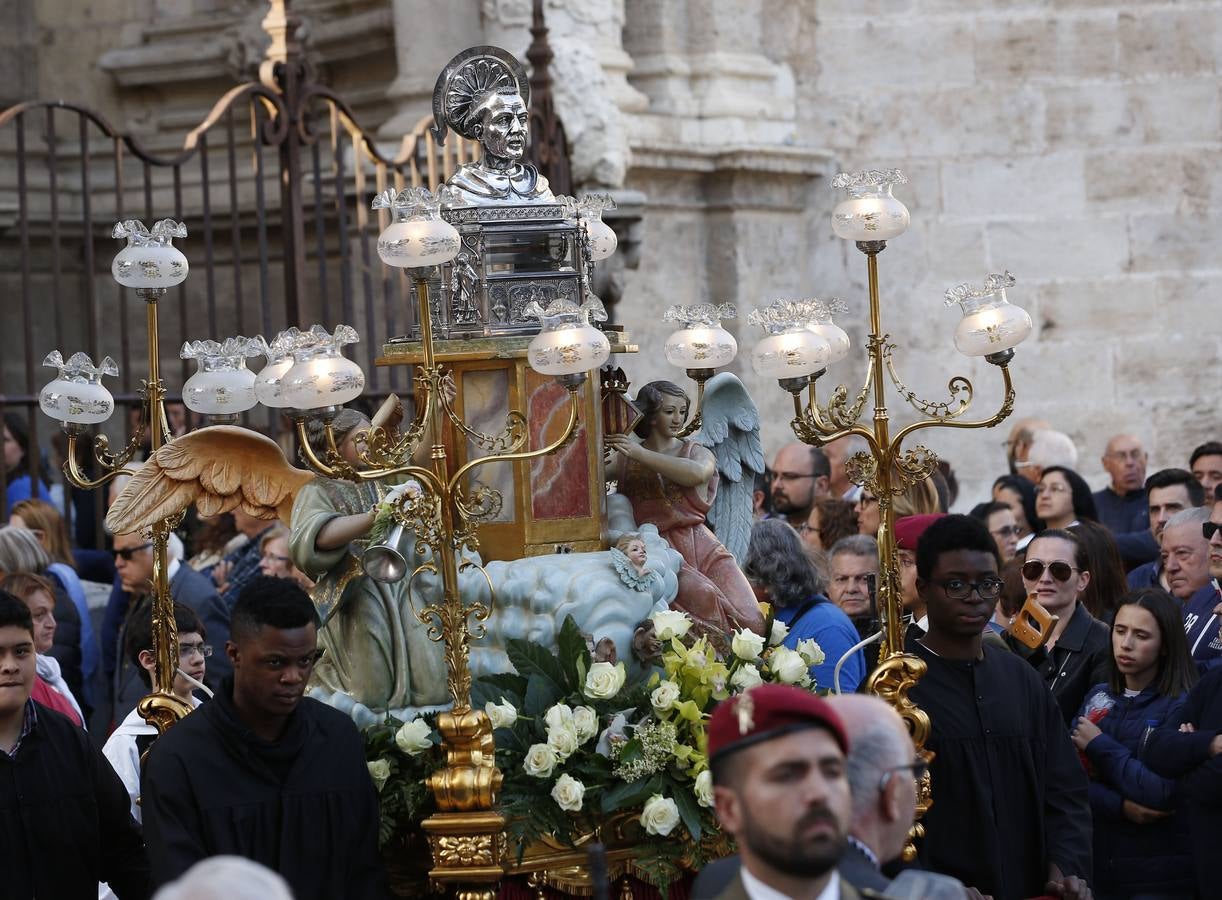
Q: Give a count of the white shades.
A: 13